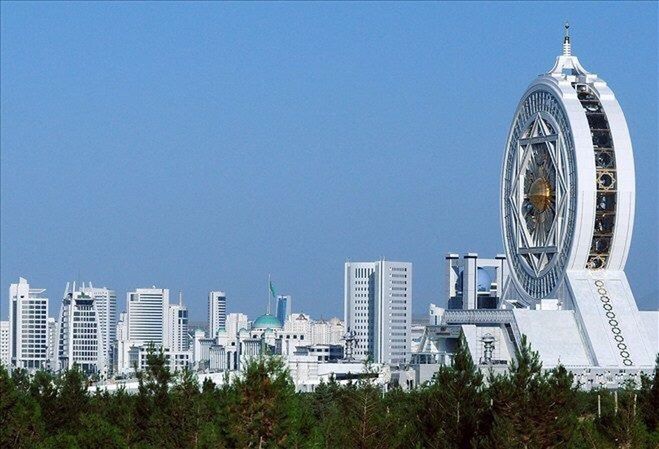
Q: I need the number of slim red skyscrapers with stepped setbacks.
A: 0